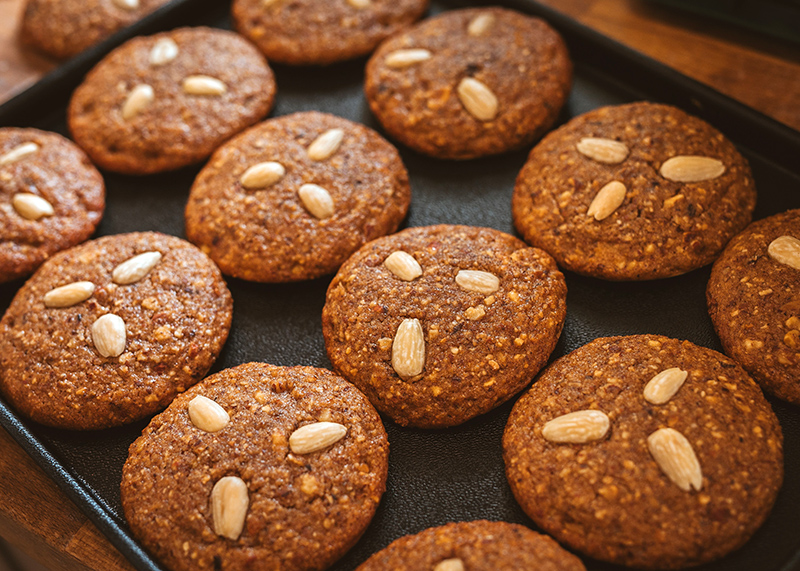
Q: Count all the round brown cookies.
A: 13